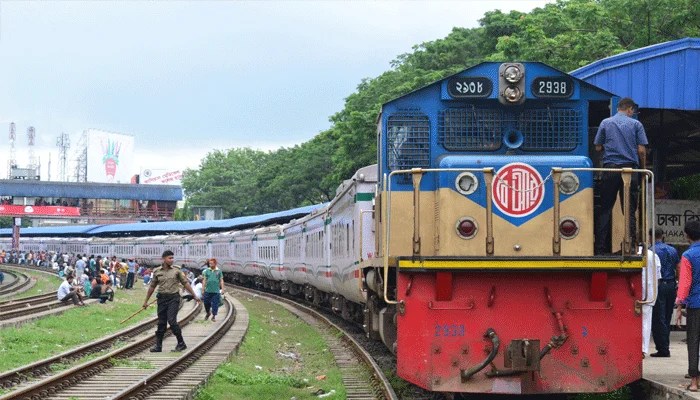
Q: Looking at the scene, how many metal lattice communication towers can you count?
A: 3